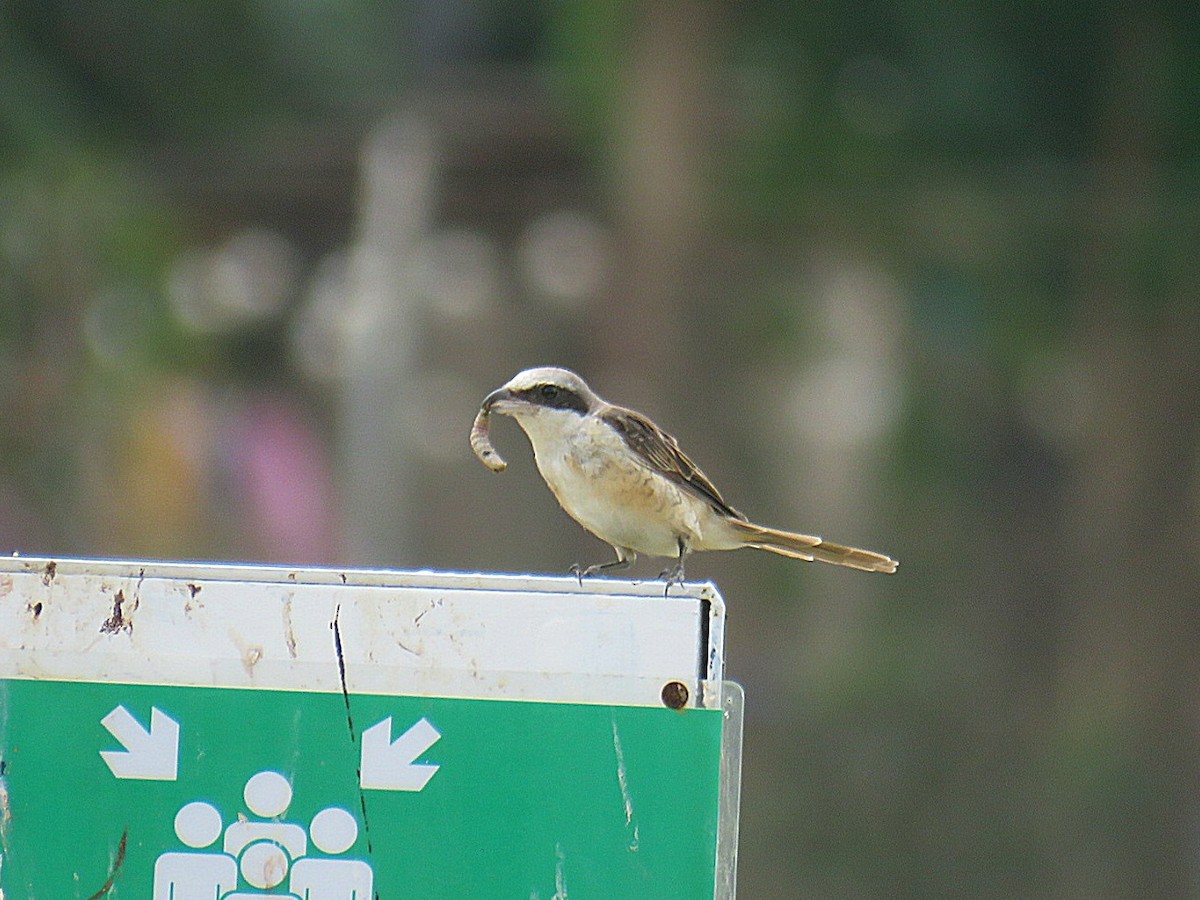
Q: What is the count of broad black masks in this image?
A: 1